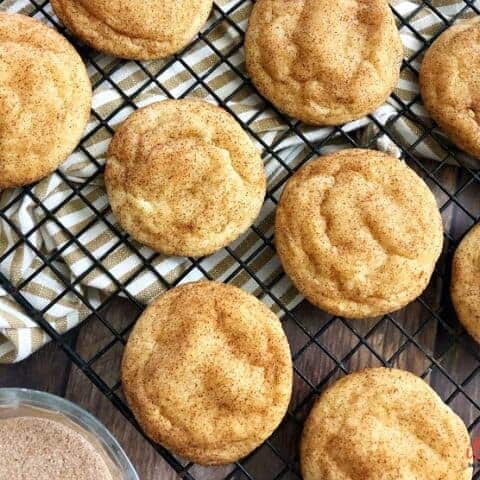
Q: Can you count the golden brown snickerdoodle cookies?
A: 9